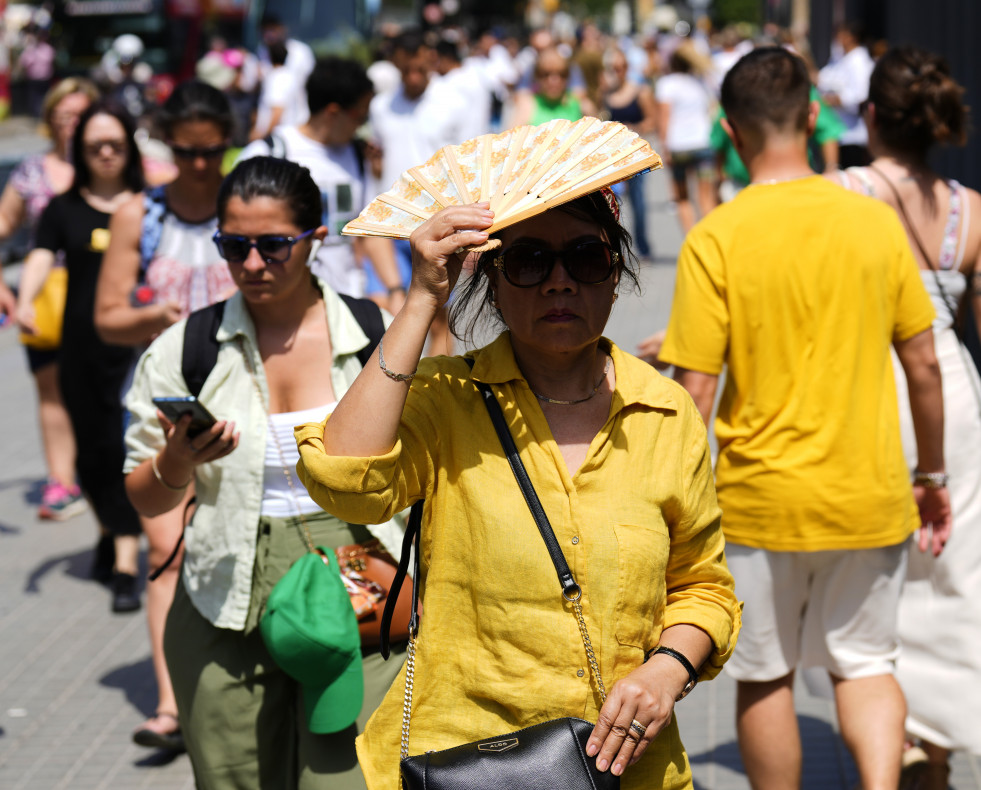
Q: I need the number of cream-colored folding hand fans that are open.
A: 1